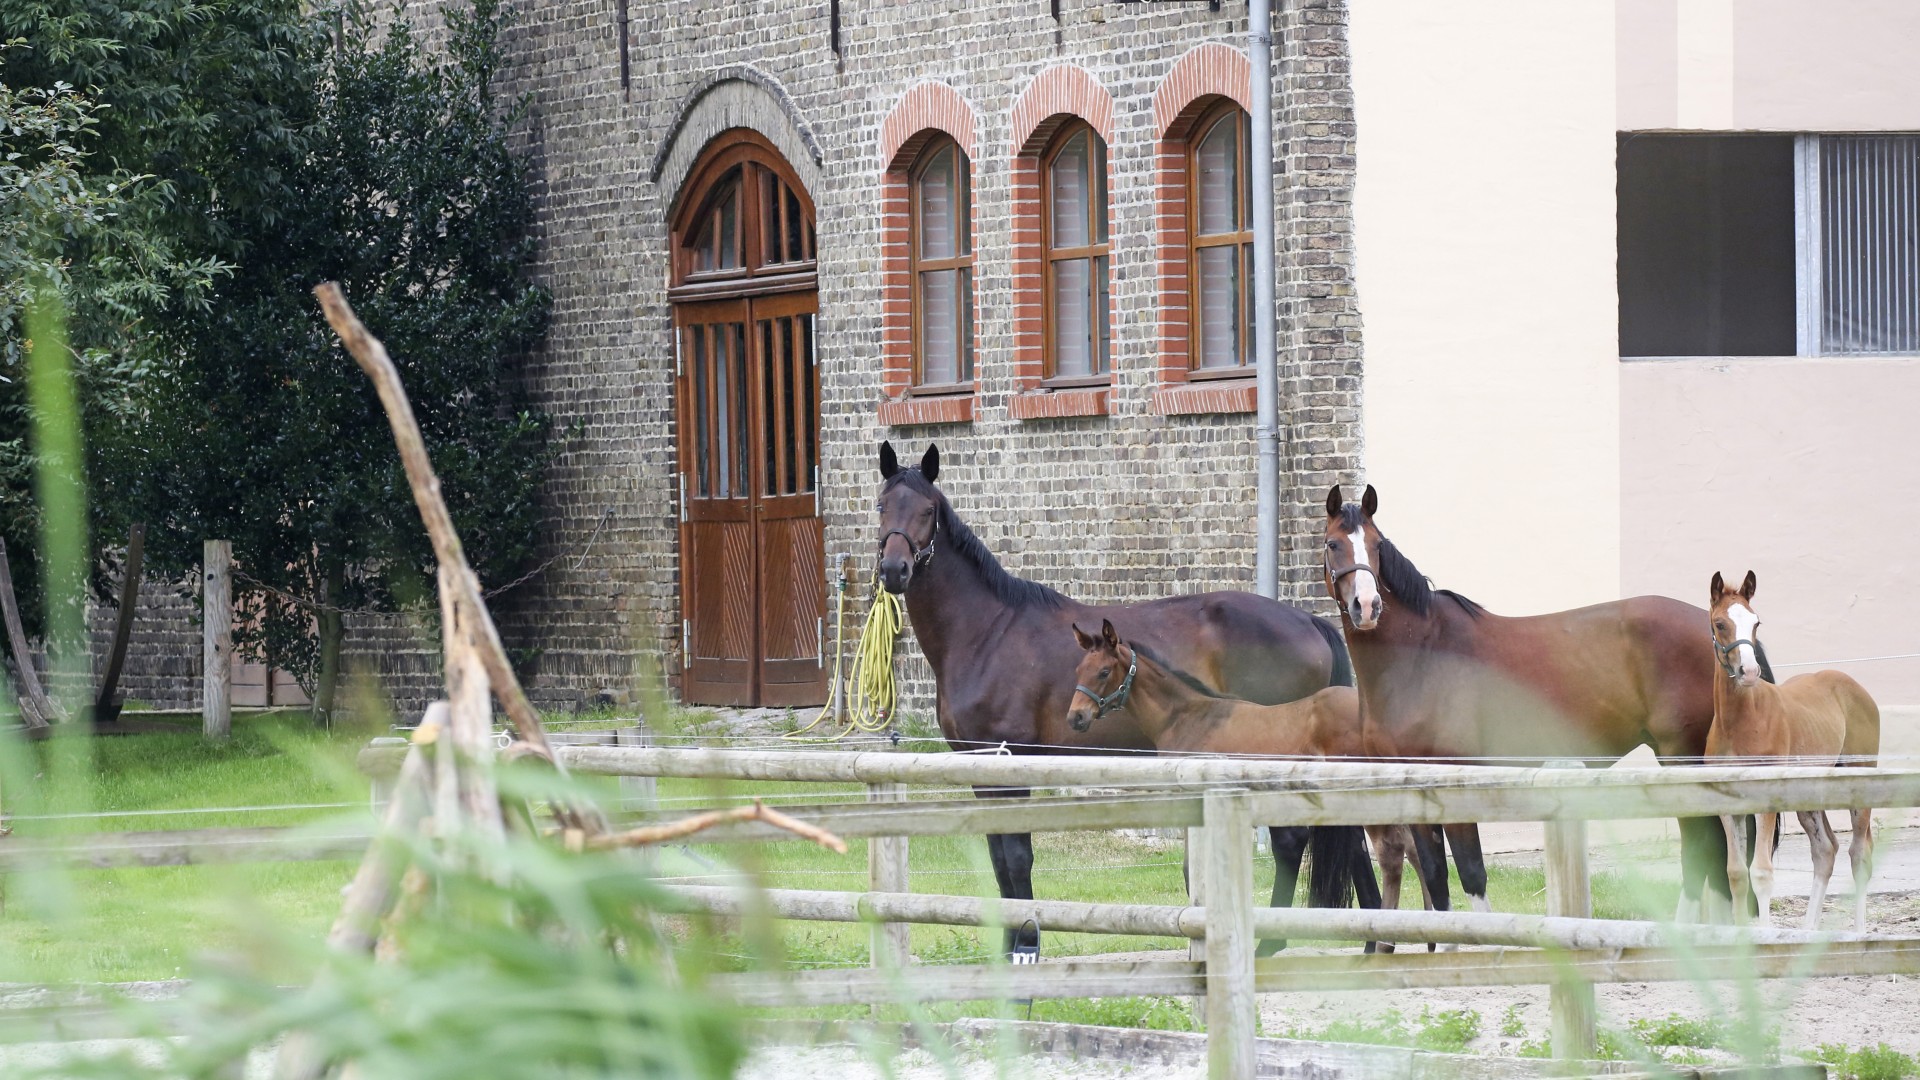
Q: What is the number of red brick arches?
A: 3